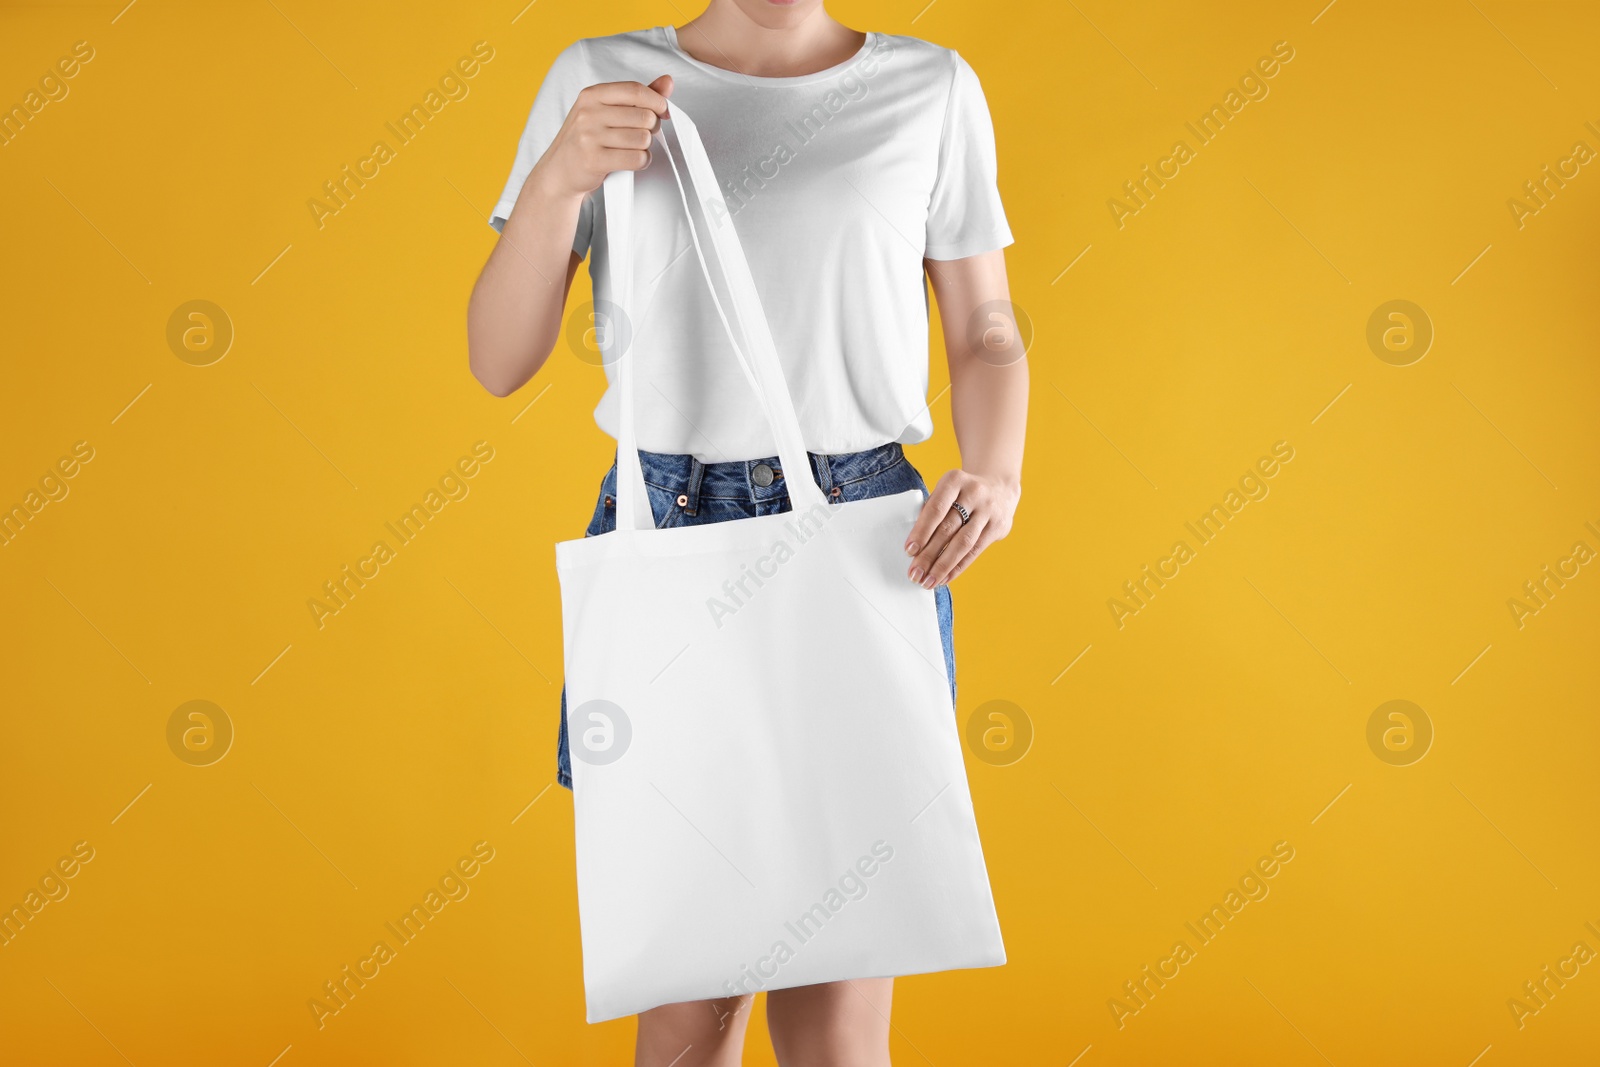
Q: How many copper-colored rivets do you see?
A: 3